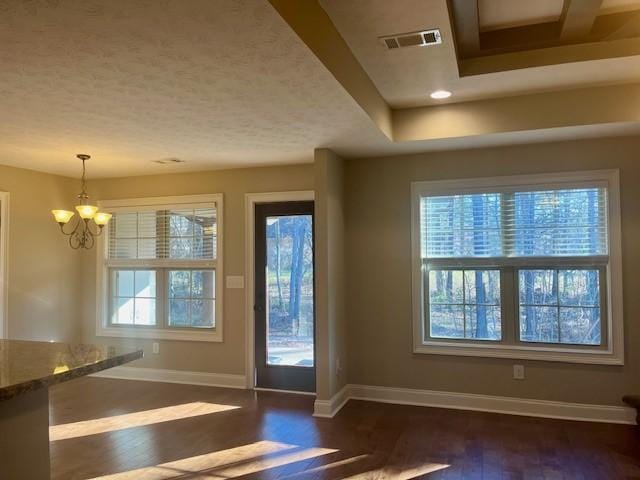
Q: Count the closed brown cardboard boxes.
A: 0